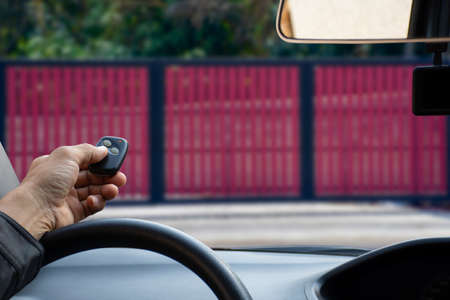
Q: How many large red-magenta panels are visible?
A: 3